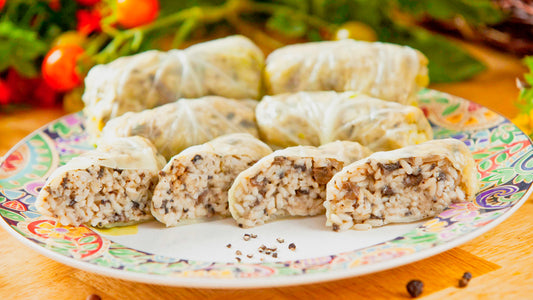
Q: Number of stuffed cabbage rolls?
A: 8